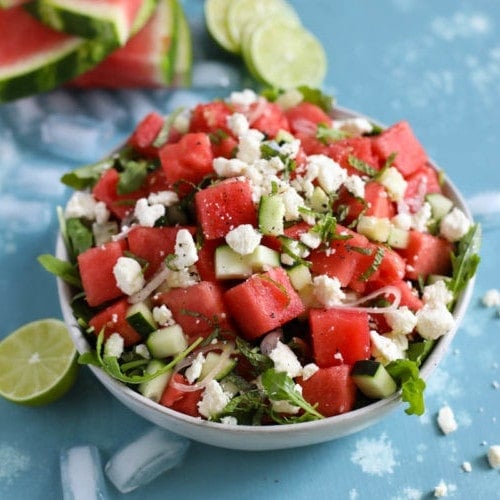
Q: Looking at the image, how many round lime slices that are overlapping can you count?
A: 4